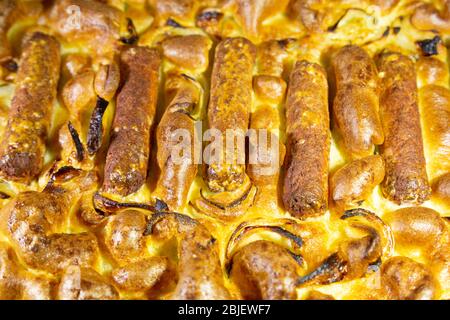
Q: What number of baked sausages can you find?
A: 5